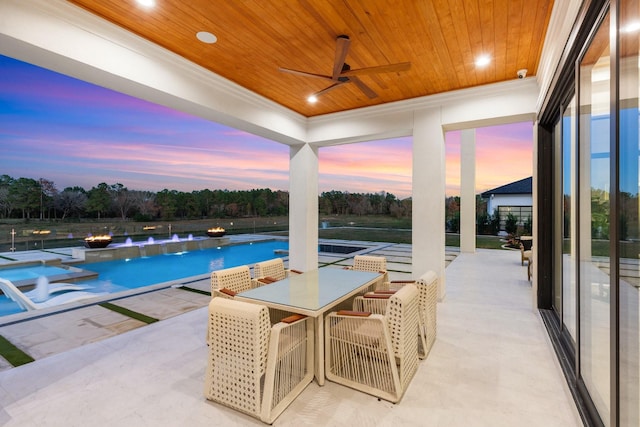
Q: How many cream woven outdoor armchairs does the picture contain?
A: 6